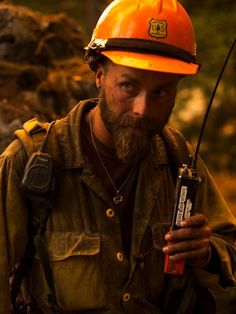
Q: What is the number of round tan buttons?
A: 3